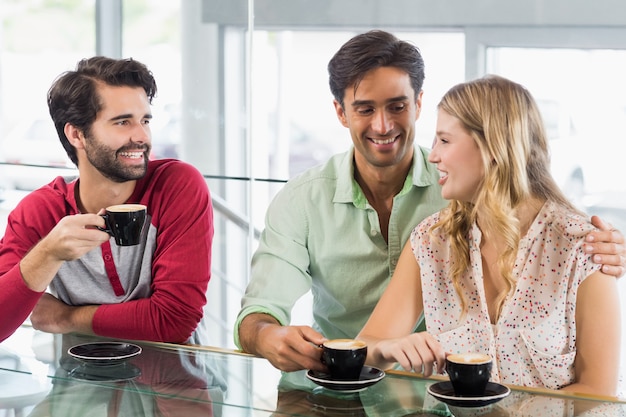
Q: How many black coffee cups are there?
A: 3